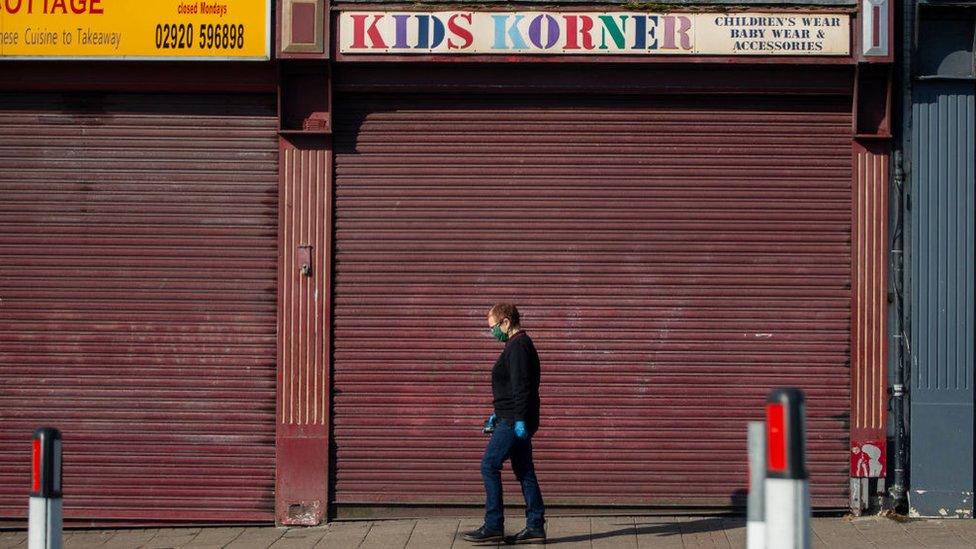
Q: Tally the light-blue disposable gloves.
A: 2